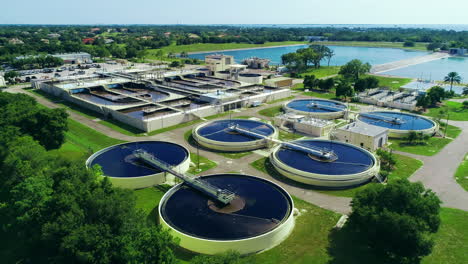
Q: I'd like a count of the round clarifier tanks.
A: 6